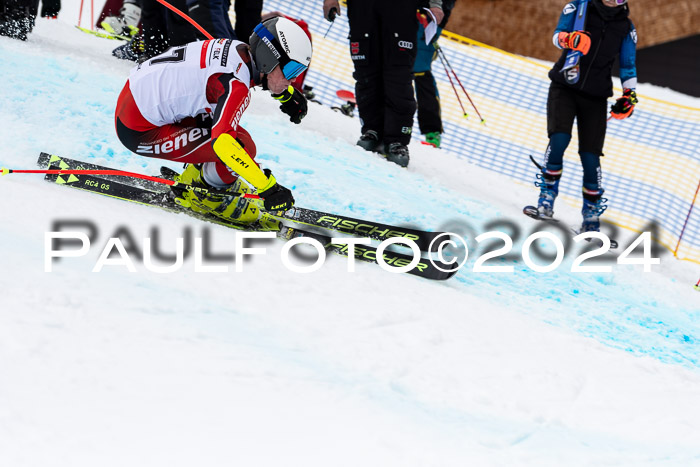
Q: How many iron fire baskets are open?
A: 0